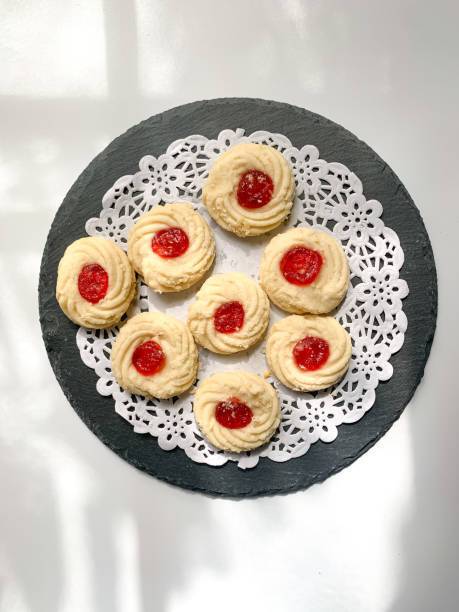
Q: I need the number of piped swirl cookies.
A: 8